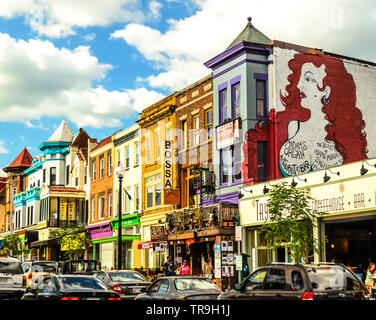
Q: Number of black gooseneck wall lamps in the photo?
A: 5